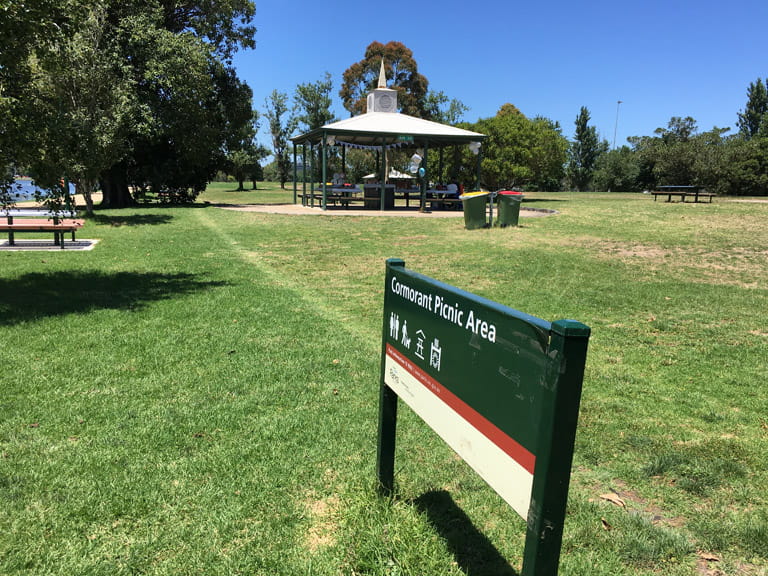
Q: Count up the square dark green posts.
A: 2